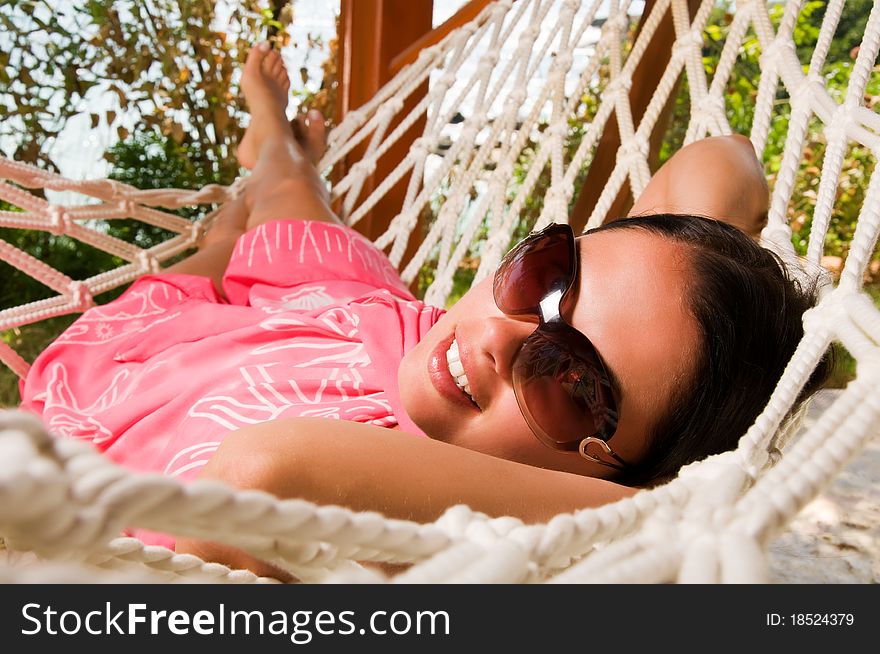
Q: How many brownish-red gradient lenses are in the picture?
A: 2